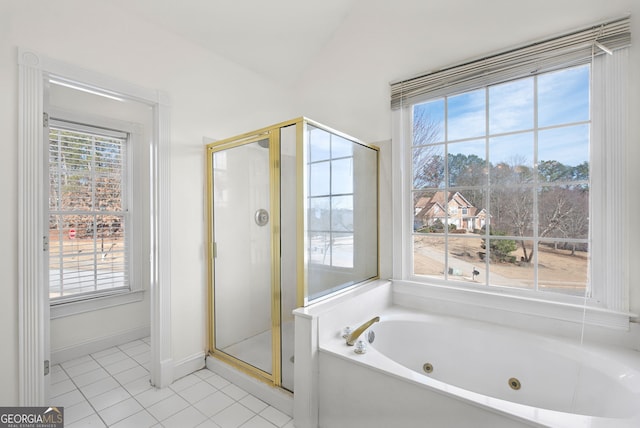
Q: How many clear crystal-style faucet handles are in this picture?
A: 2